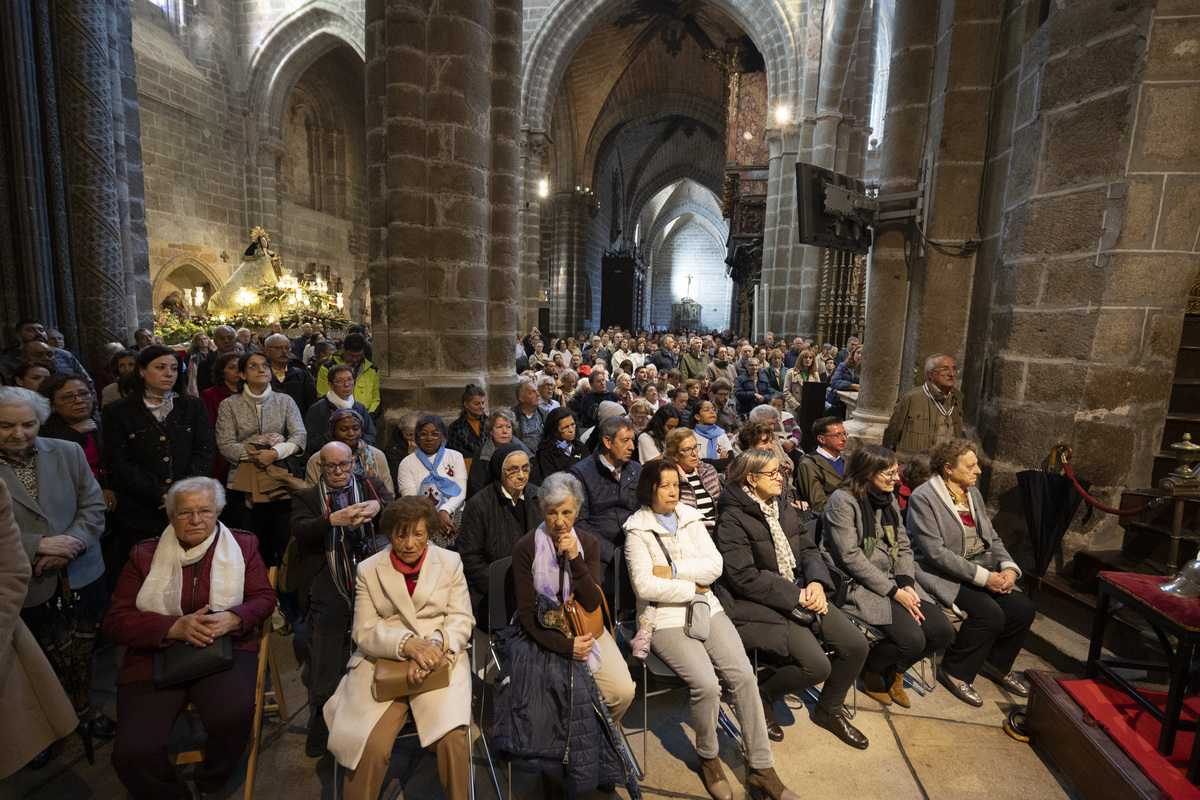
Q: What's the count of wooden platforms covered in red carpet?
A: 1